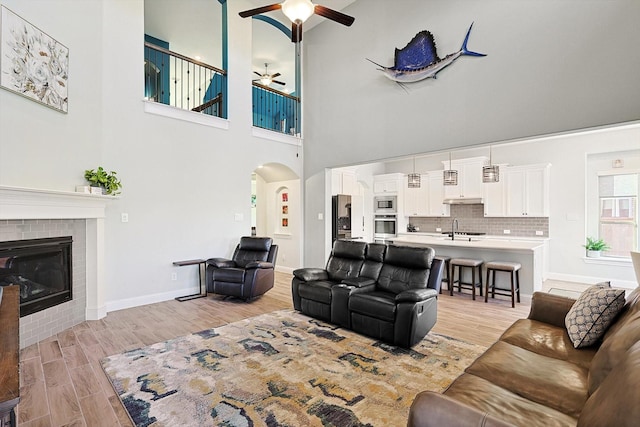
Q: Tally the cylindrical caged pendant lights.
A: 3